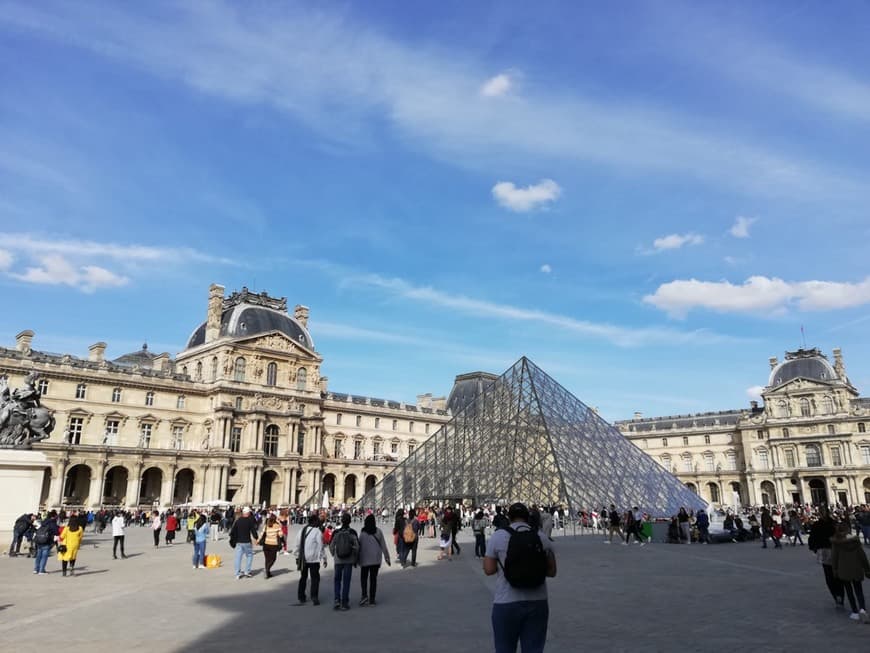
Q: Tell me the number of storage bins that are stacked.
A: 0